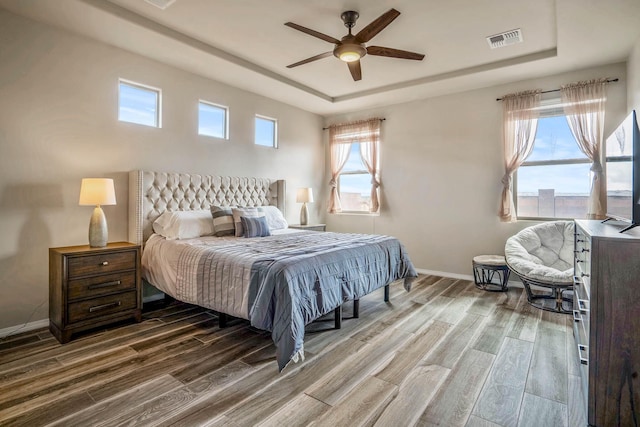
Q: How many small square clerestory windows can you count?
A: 3